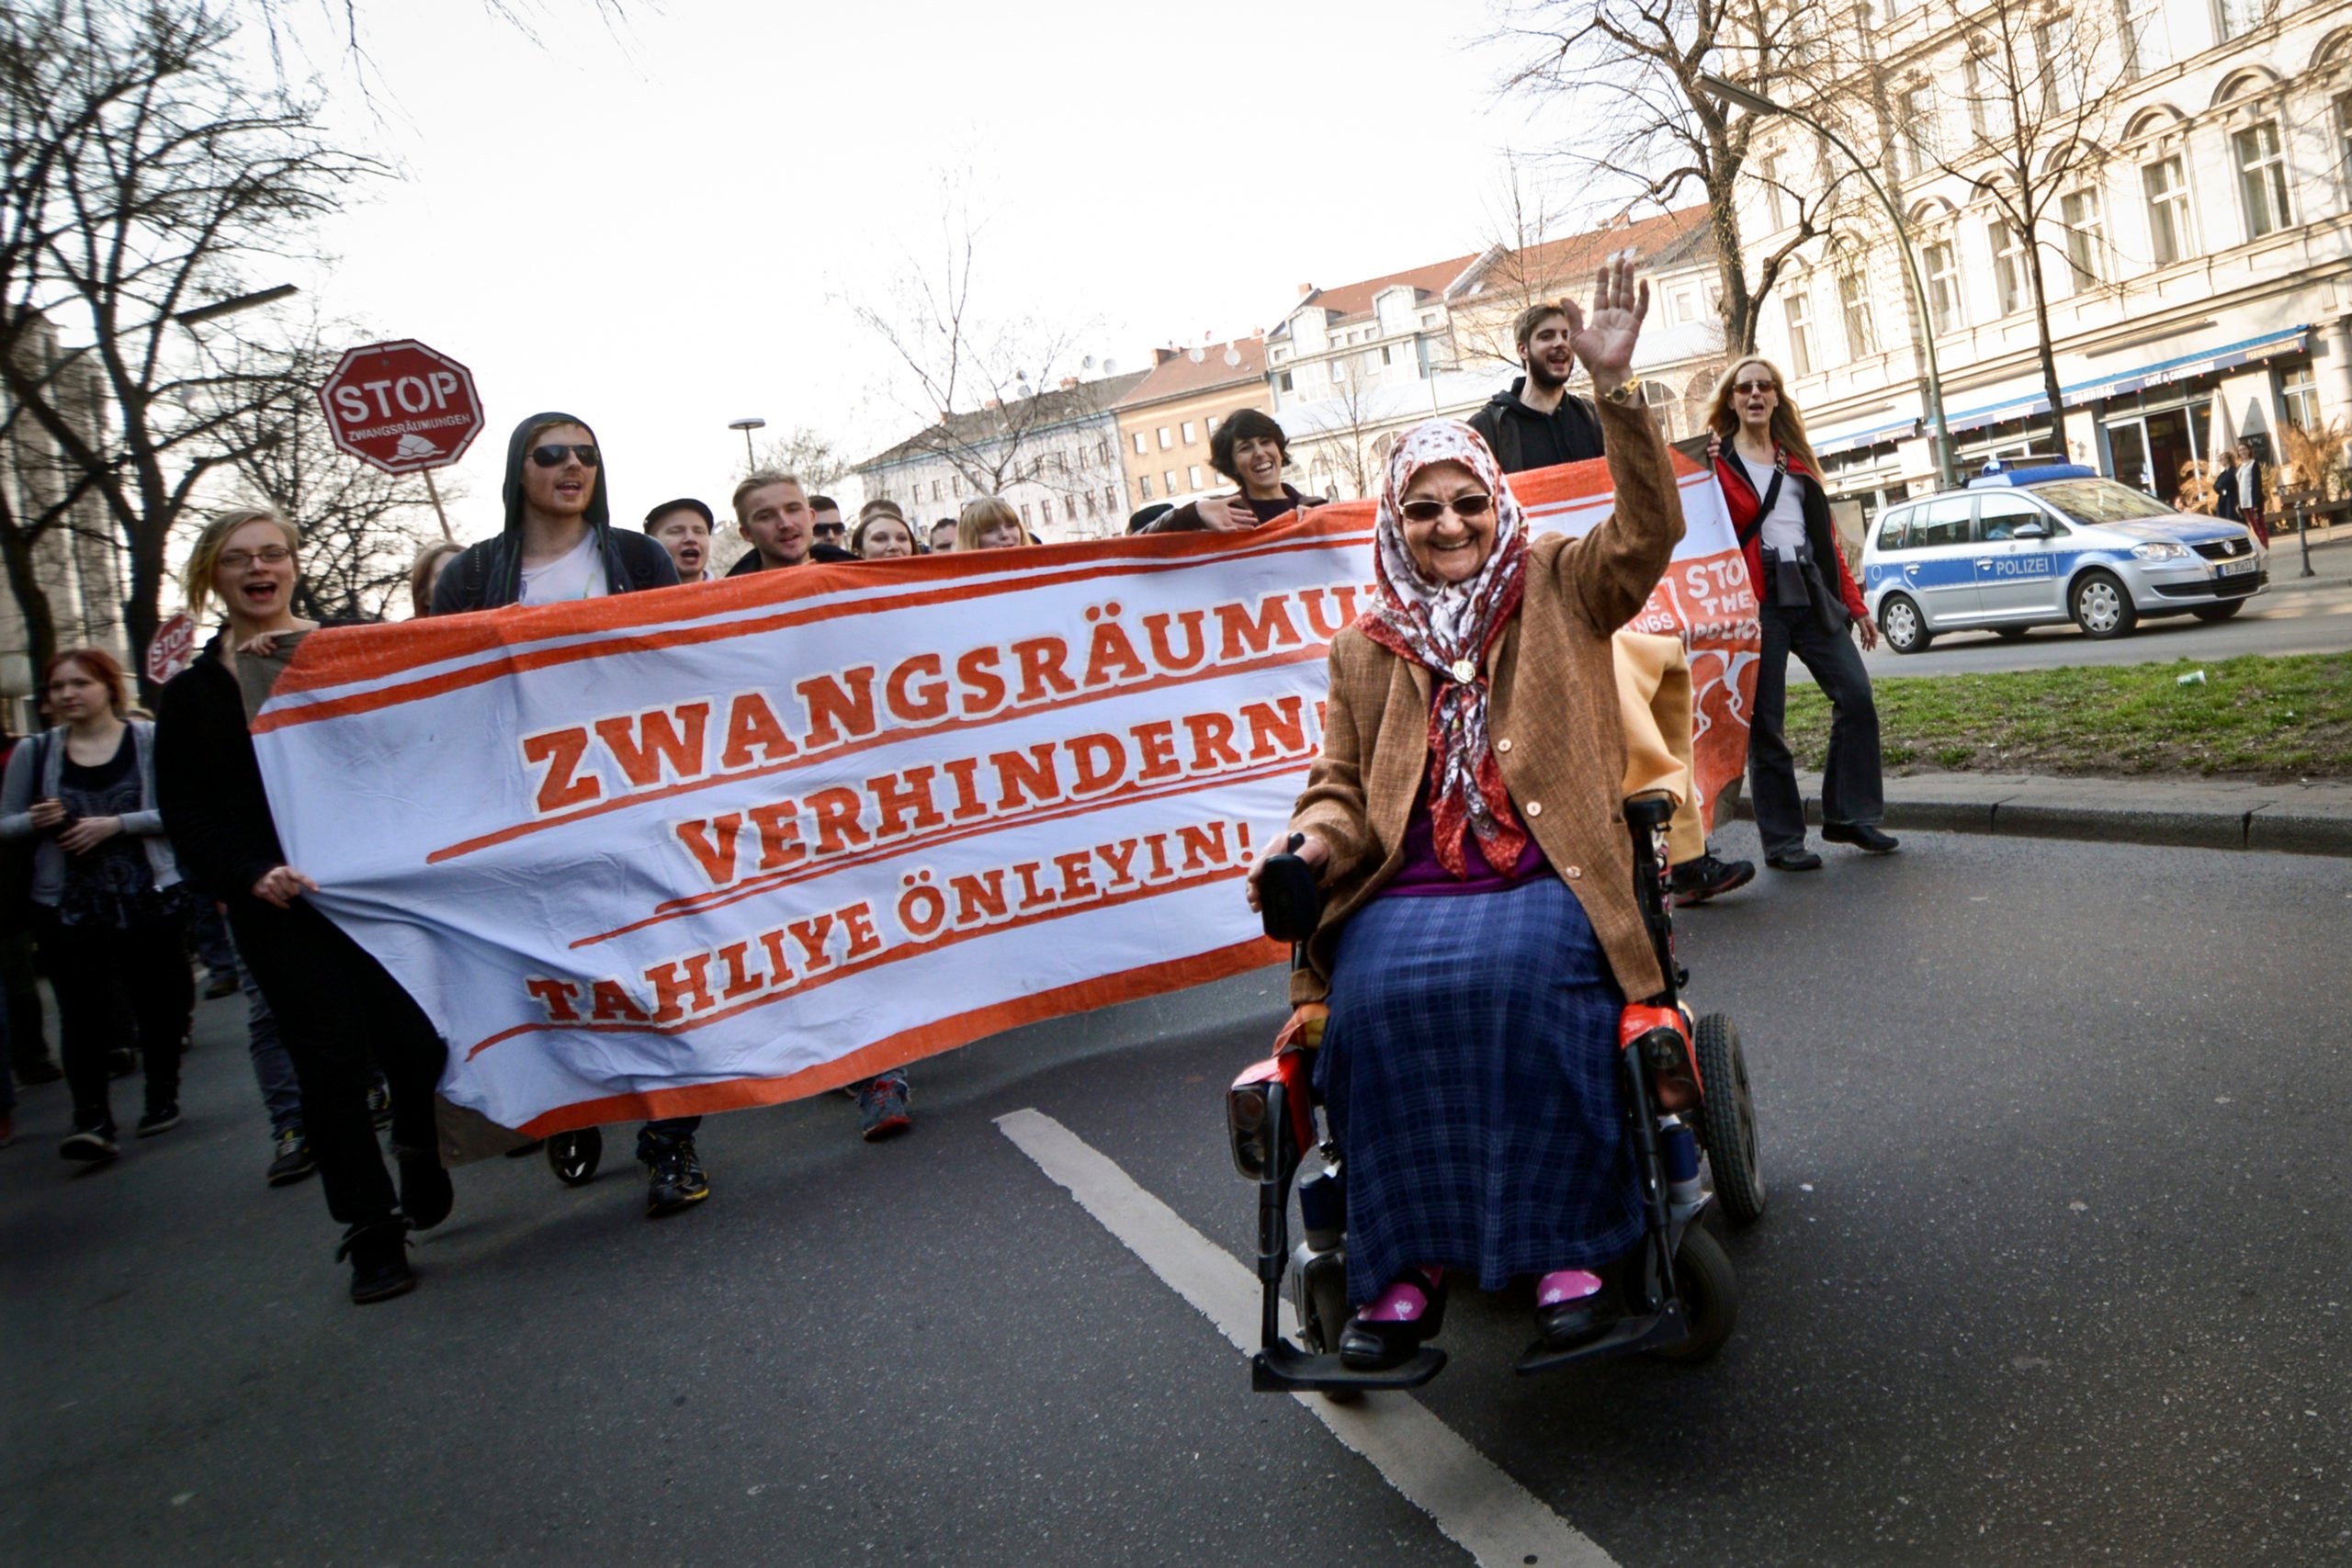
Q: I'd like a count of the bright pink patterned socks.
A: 2